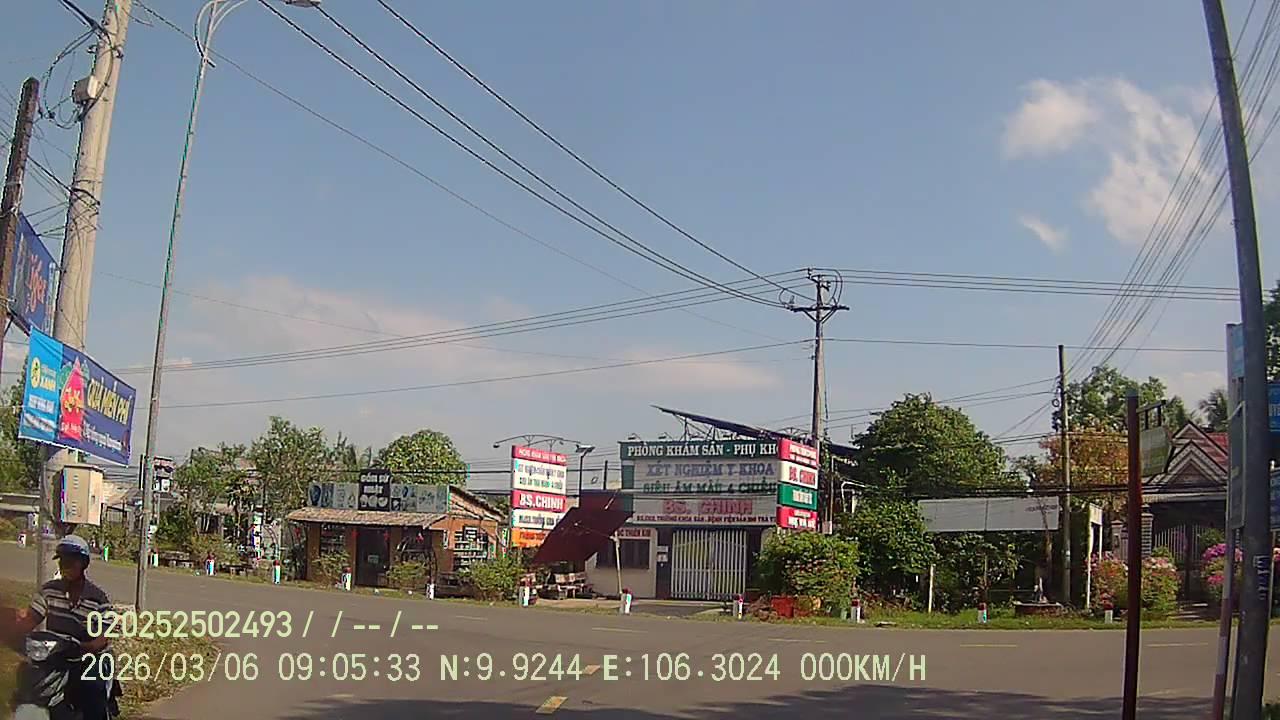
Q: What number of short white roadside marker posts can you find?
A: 13